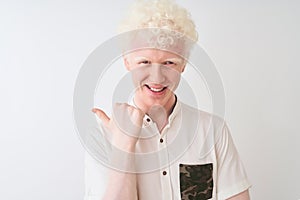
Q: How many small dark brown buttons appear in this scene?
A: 3